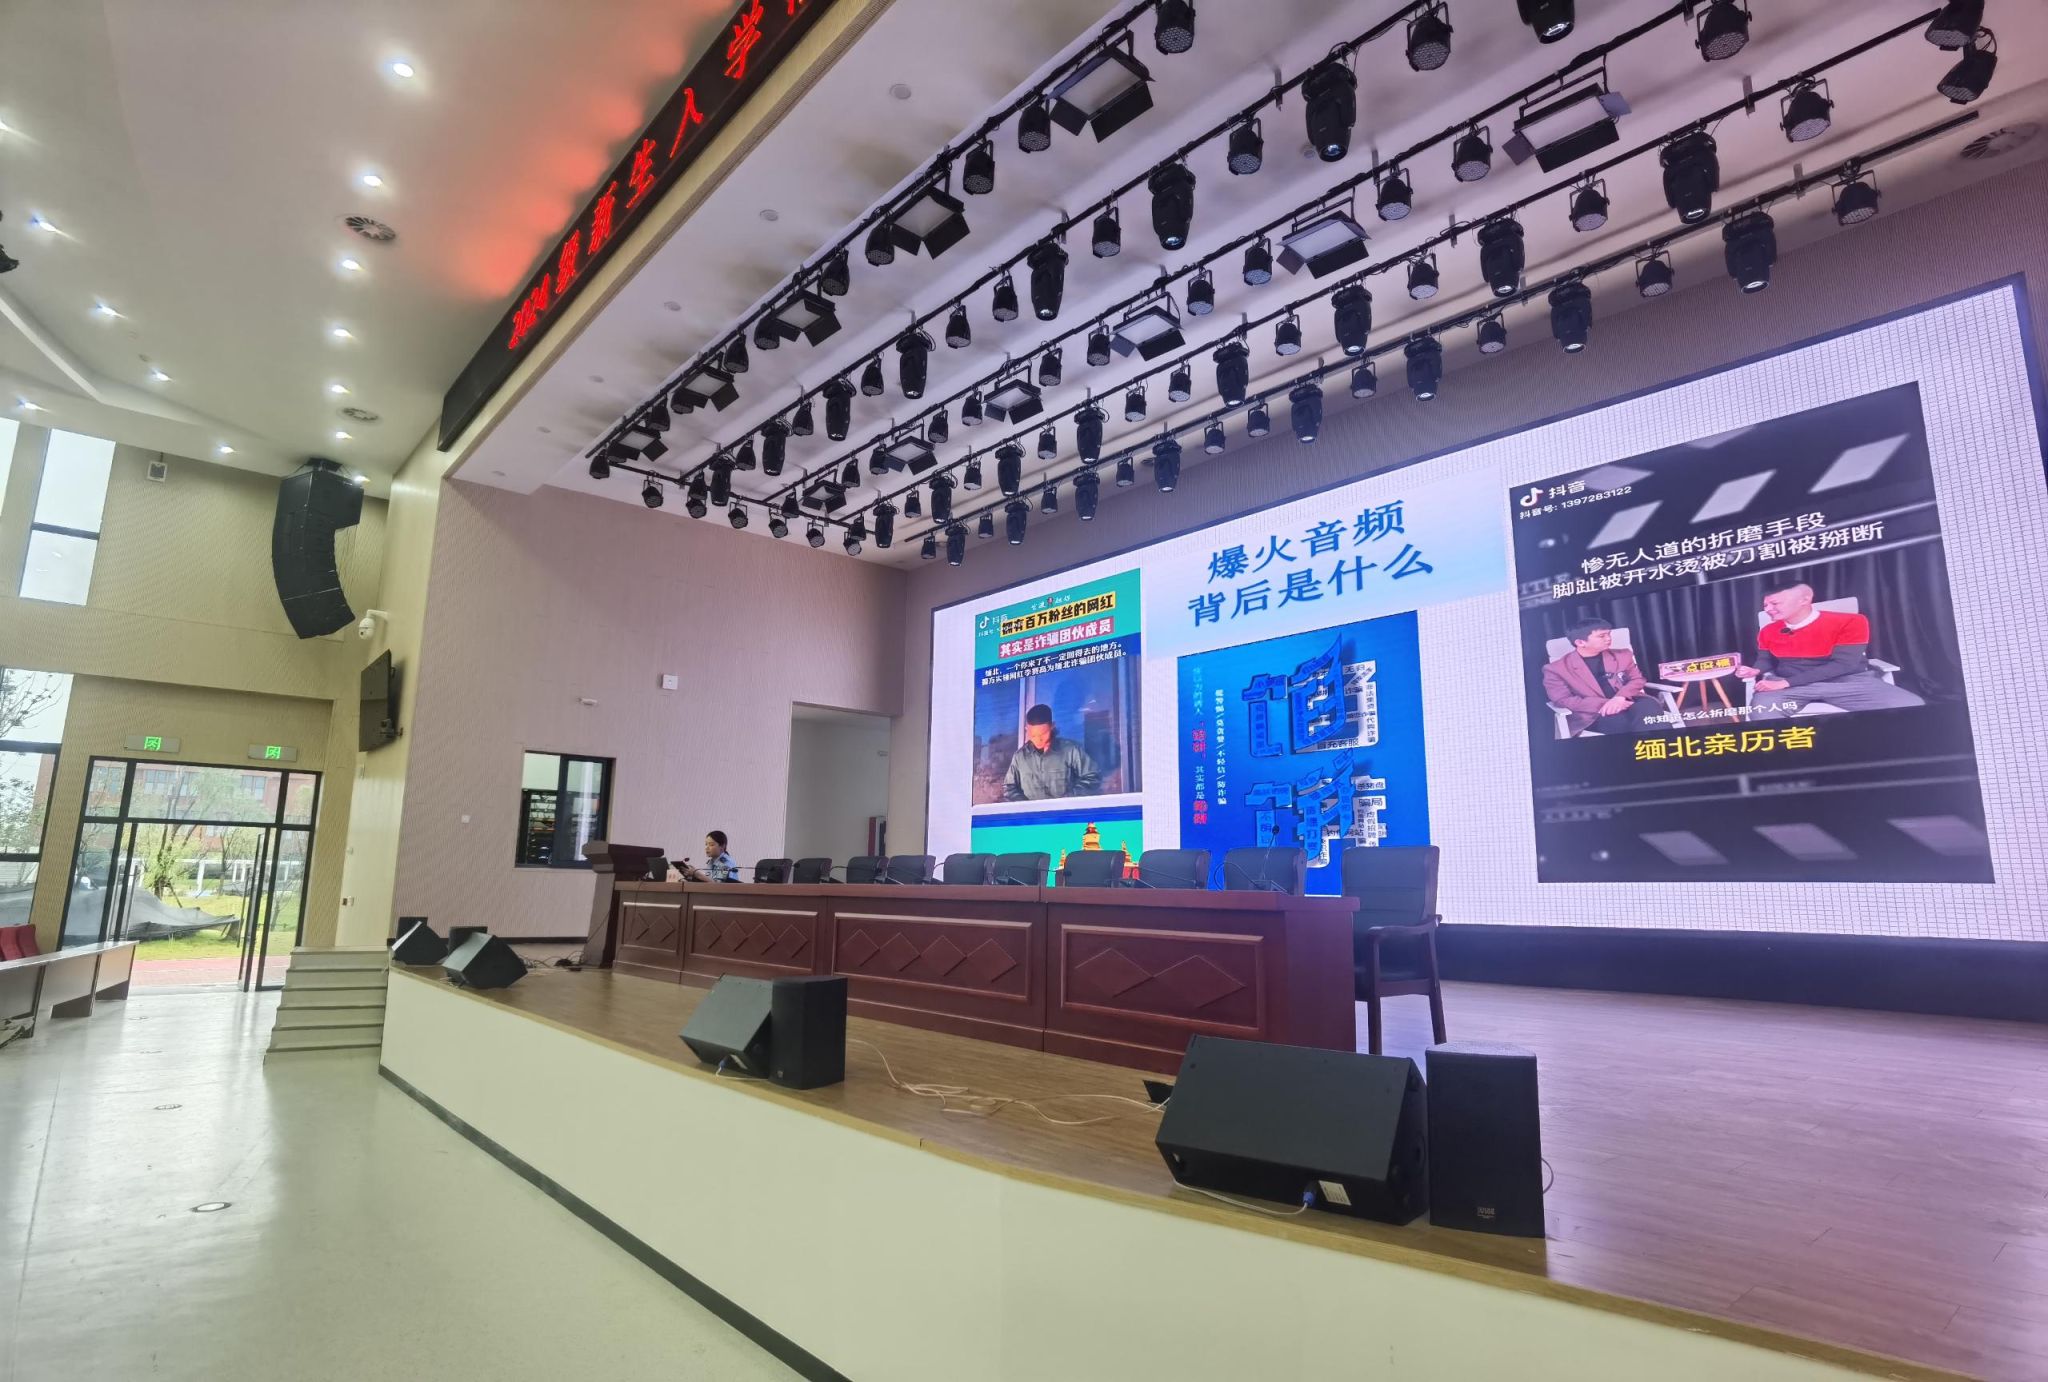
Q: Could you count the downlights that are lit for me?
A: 13